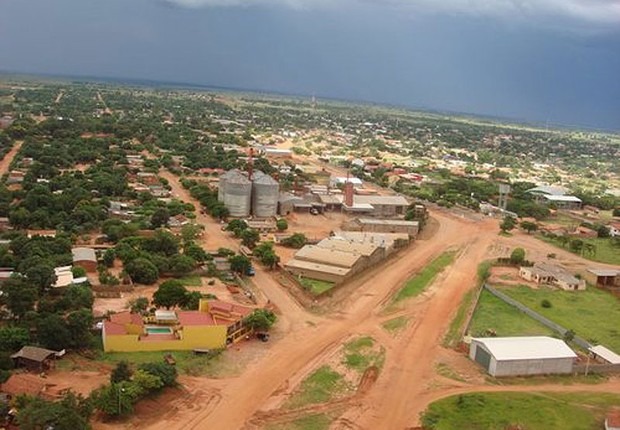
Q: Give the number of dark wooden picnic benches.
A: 0